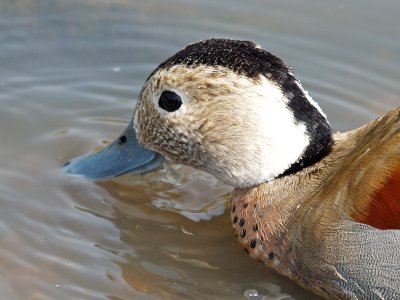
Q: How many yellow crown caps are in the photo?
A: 0